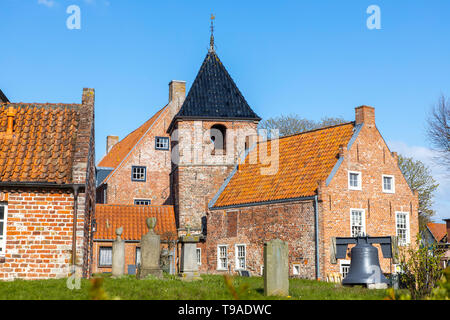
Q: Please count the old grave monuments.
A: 4